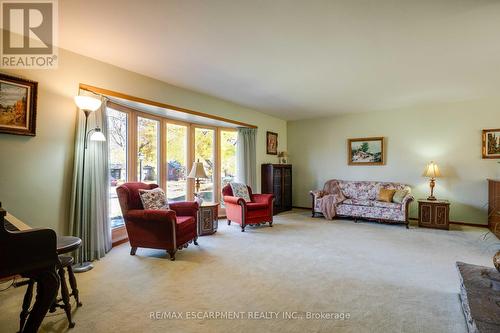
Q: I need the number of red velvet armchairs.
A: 2